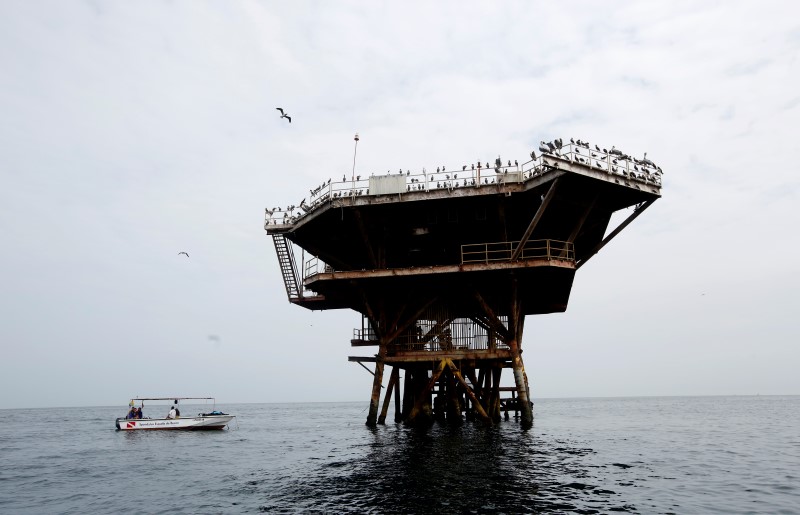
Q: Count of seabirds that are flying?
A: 2